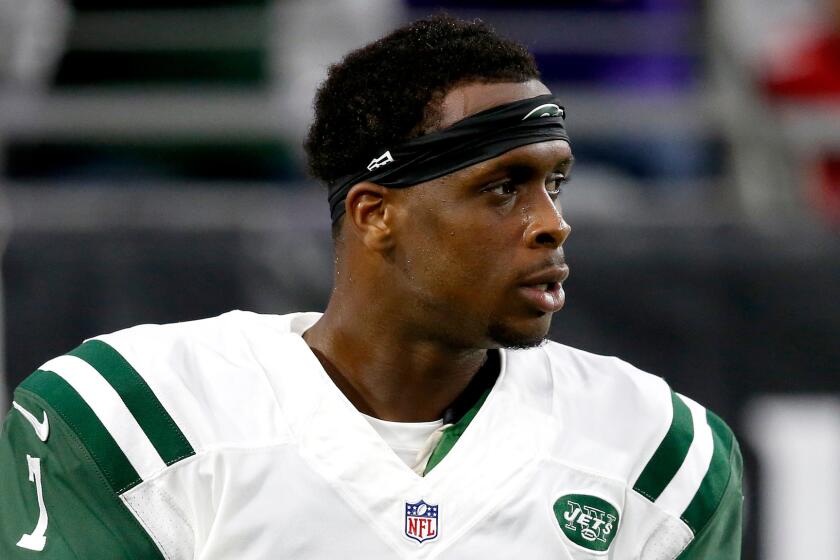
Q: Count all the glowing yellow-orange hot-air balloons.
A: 0